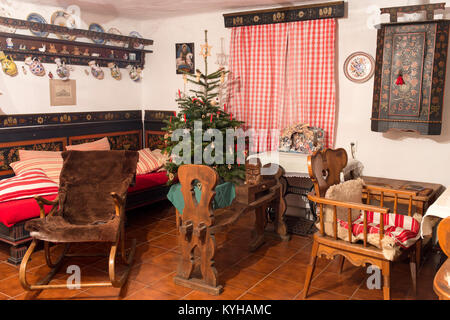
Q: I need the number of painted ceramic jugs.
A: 6